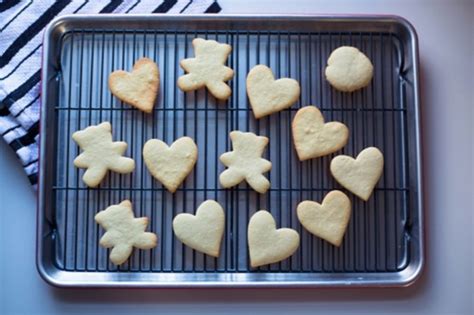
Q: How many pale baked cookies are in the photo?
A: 13